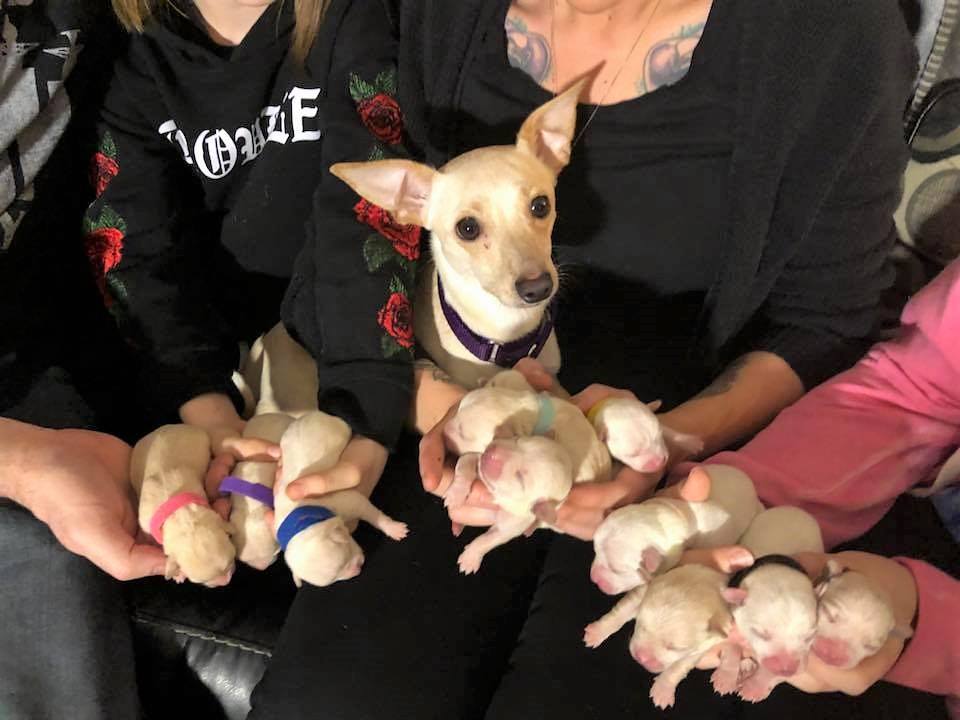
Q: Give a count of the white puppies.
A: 10